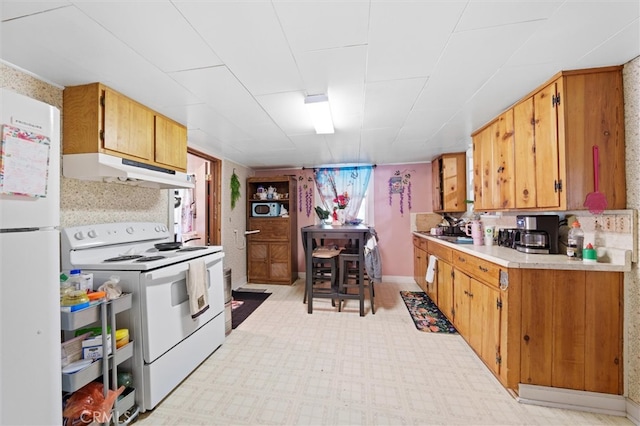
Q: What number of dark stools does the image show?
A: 2